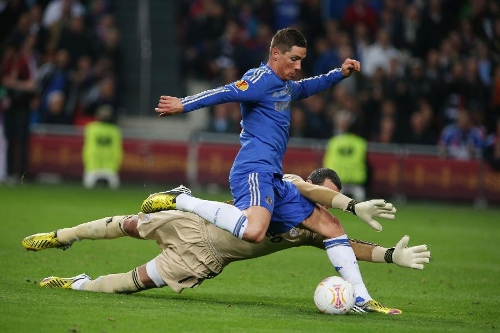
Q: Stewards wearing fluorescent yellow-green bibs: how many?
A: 2